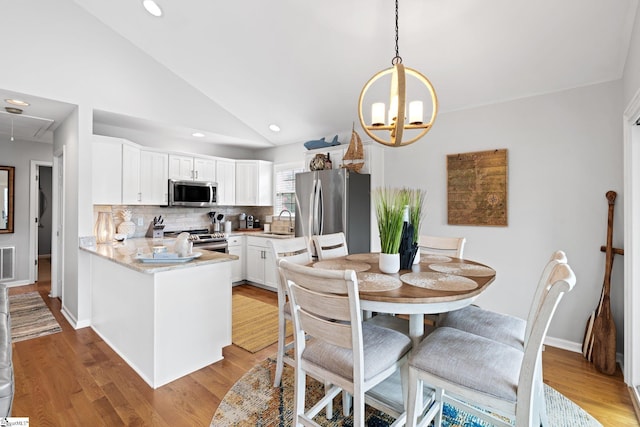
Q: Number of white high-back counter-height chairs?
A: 6